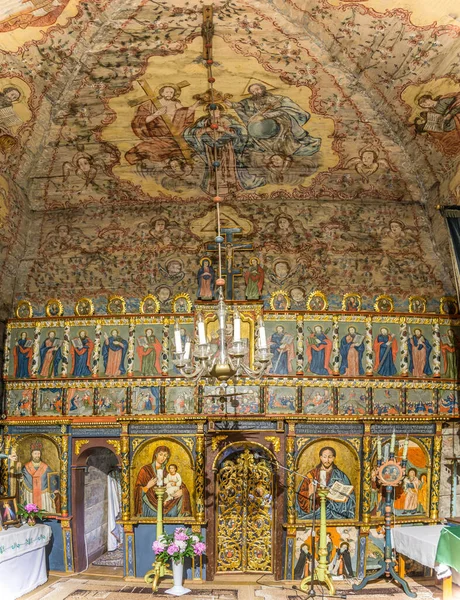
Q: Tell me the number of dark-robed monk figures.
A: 2